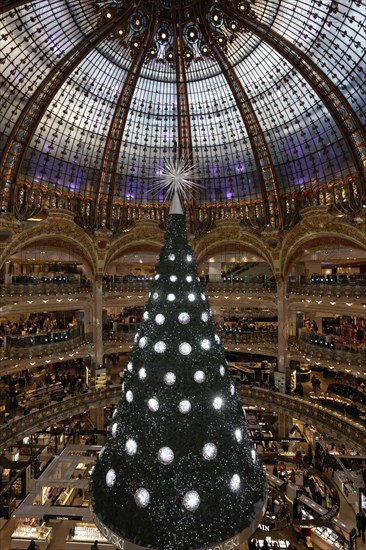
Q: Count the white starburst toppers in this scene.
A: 1